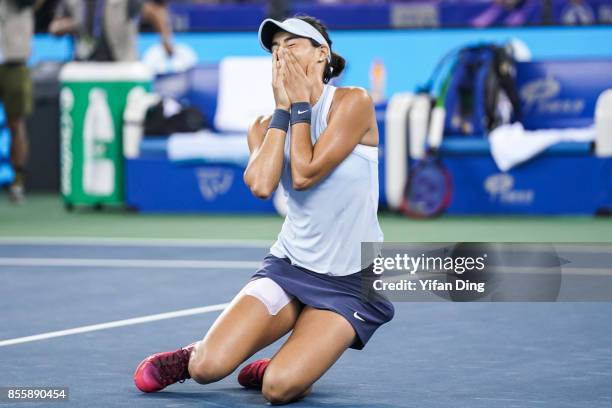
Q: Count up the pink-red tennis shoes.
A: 2